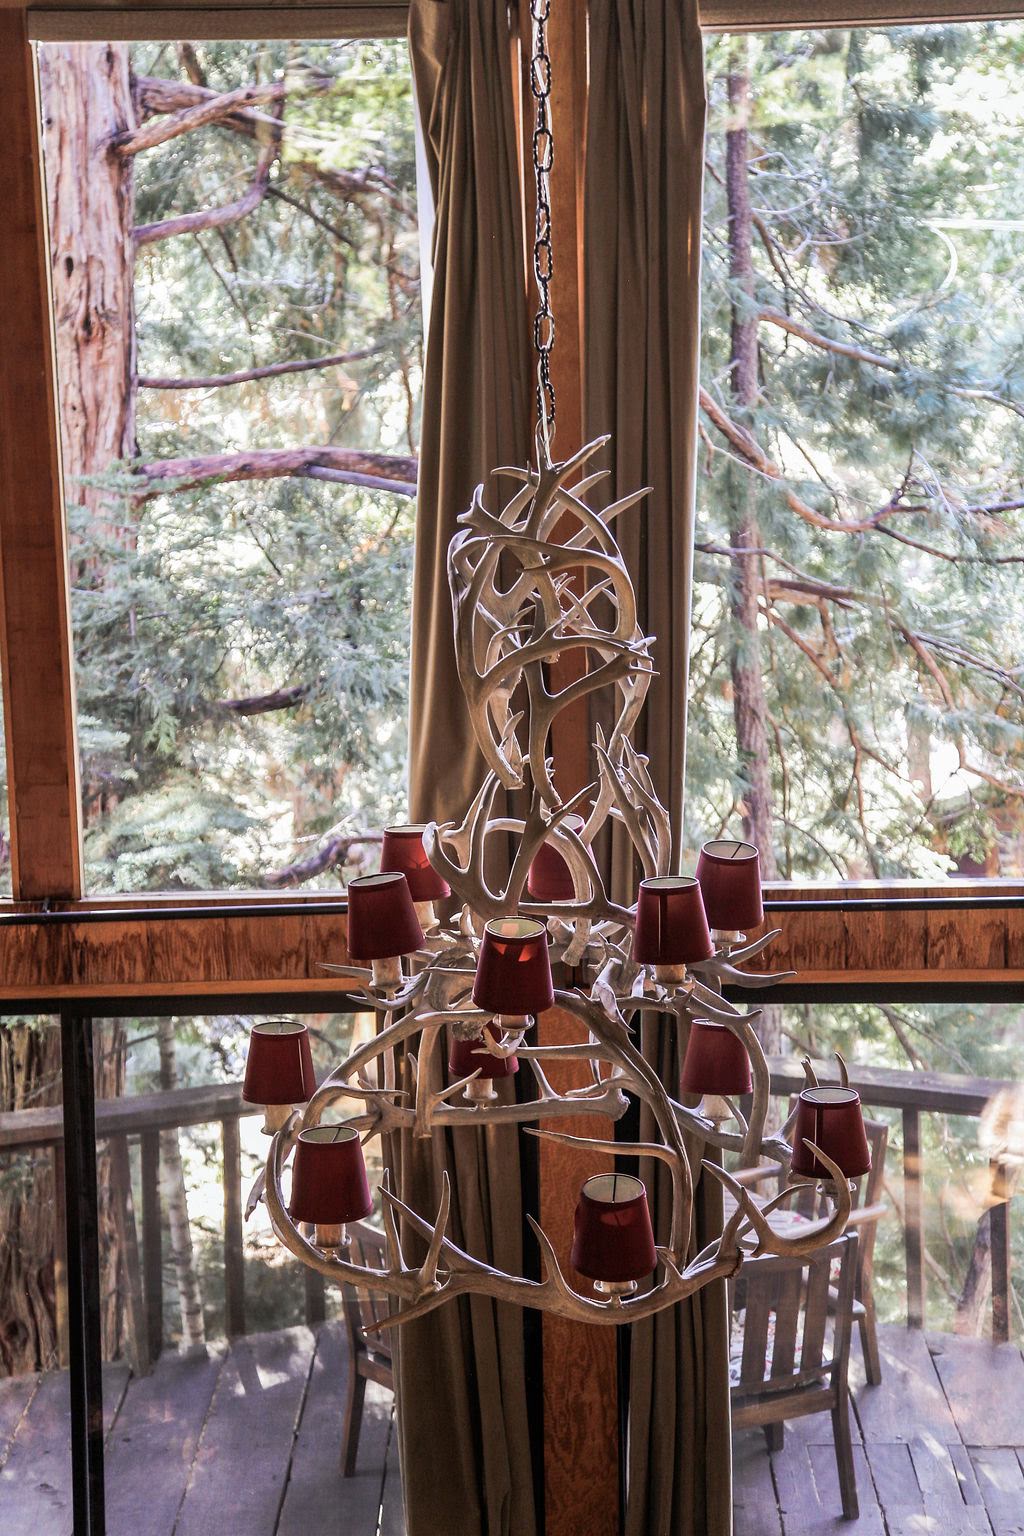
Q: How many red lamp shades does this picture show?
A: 12